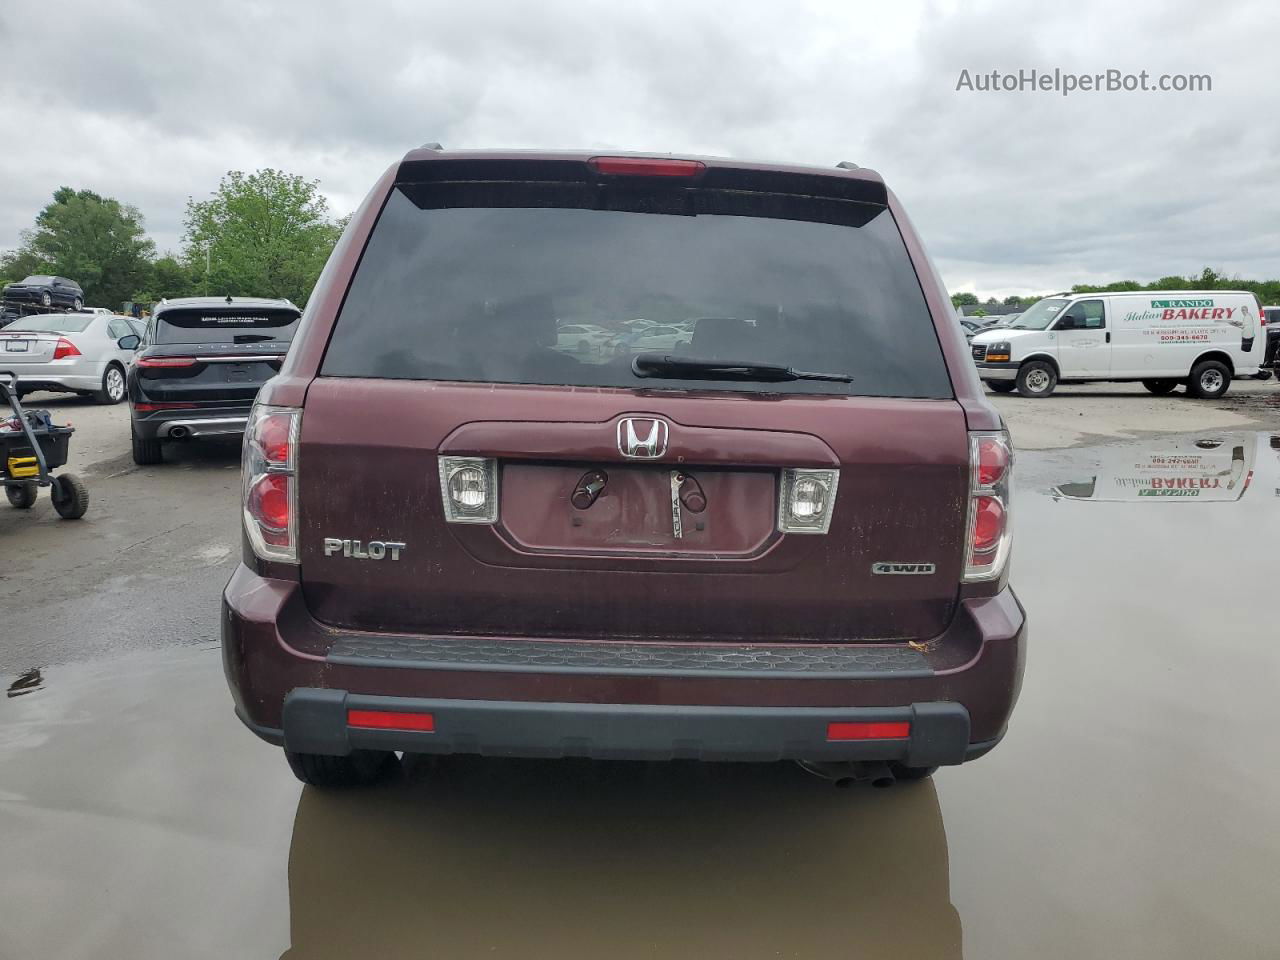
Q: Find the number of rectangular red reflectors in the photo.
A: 2